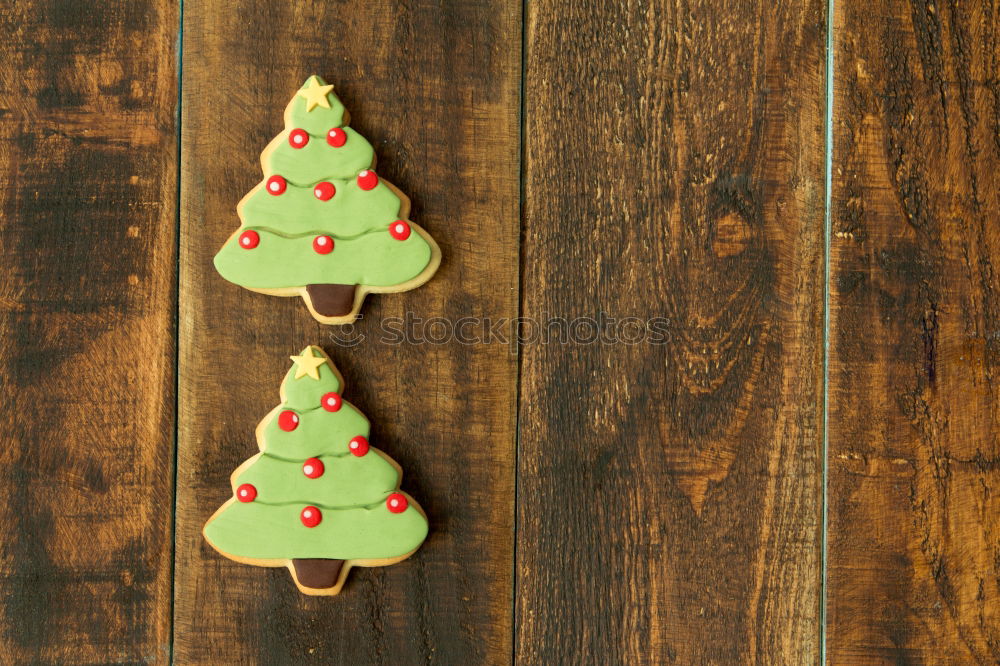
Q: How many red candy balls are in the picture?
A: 15